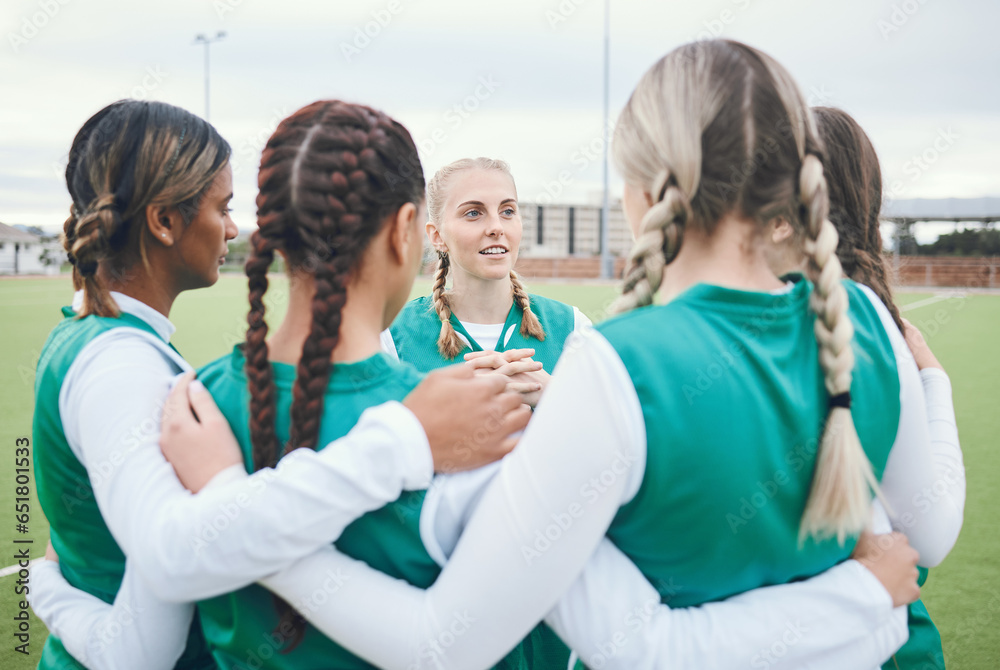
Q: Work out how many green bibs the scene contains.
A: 5